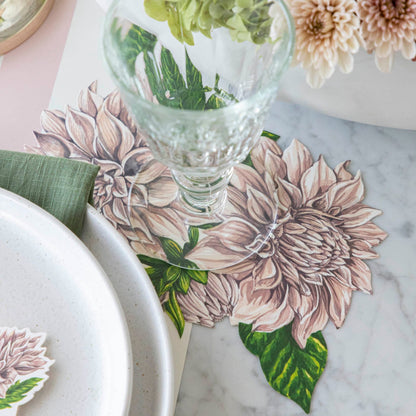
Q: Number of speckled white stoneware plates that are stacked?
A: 2